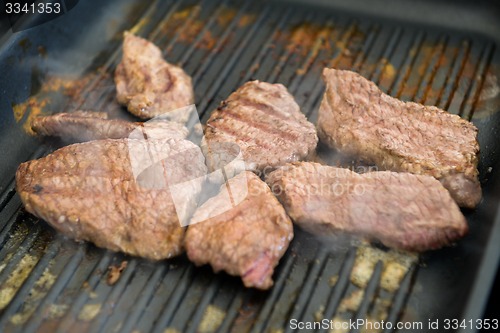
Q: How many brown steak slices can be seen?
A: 7